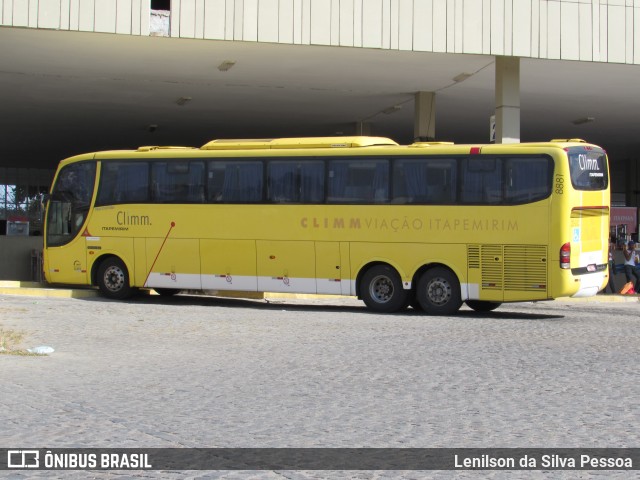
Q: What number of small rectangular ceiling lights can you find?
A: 6